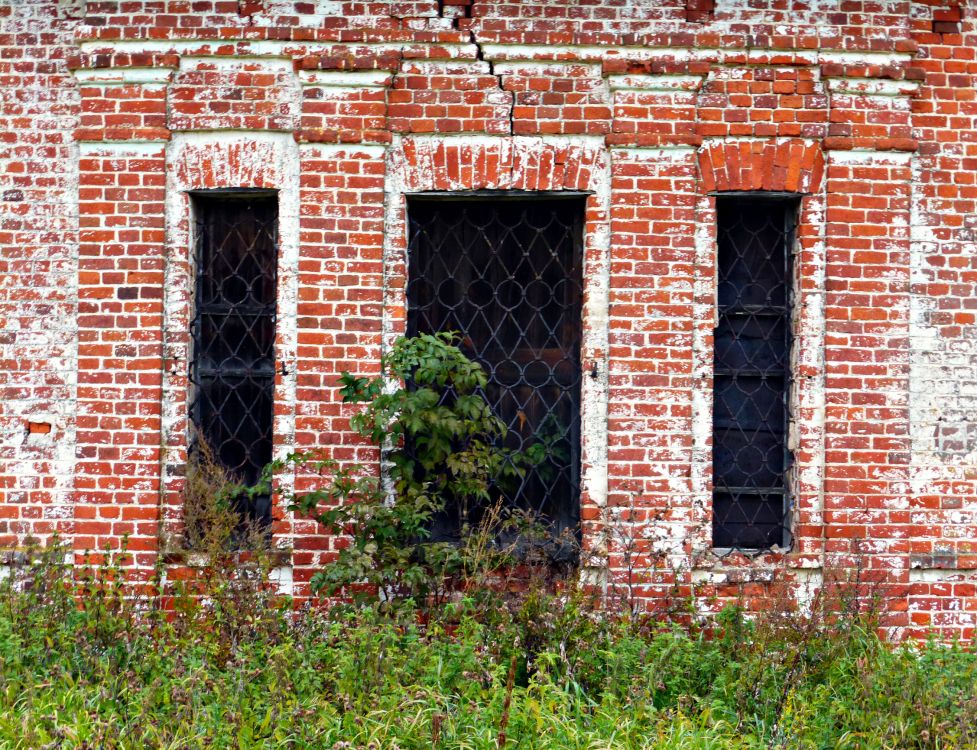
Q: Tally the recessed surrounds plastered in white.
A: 3